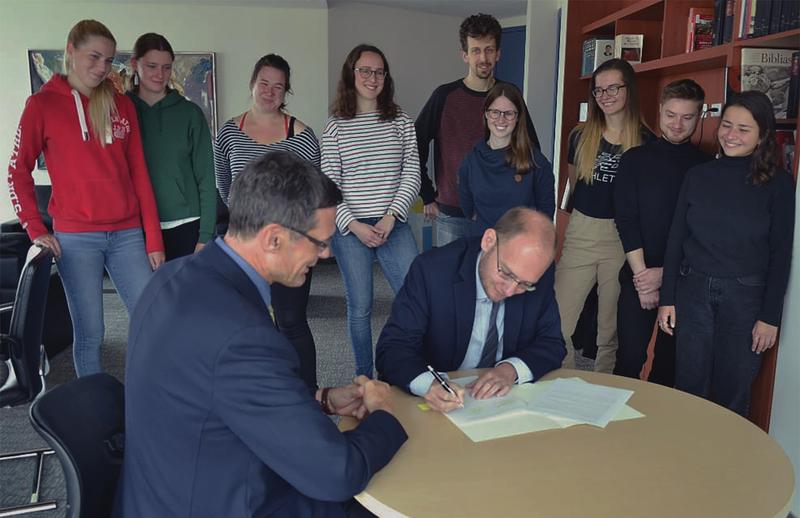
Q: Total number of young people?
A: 9